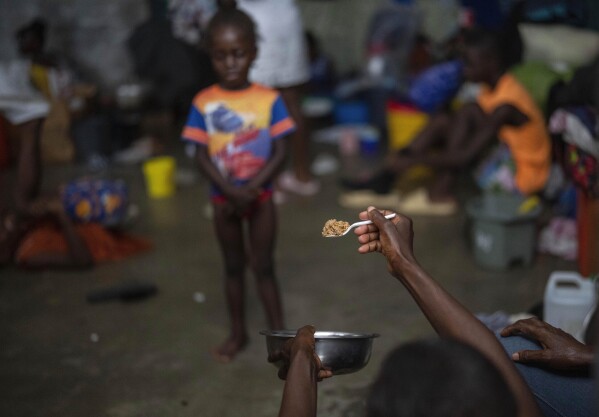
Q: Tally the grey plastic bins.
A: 1